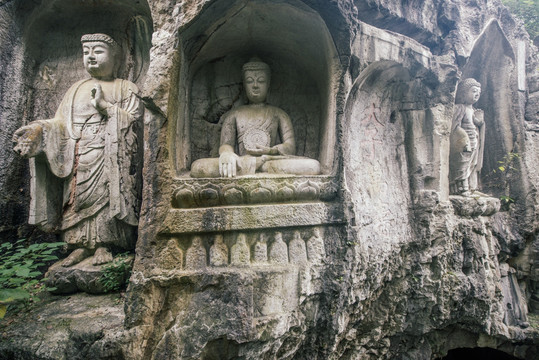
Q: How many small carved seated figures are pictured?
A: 8